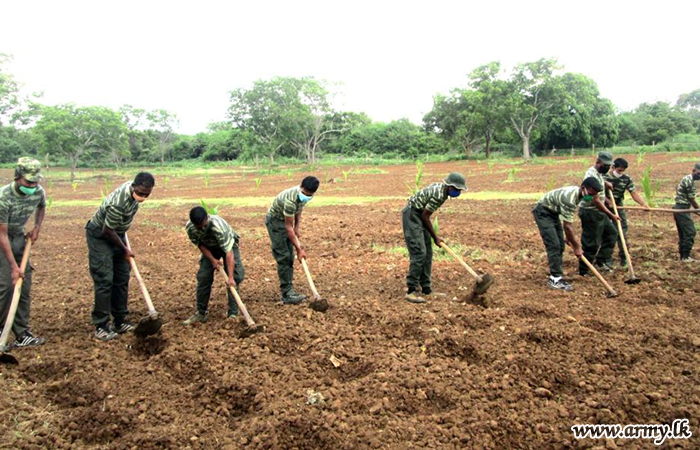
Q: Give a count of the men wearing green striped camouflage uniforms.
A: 9